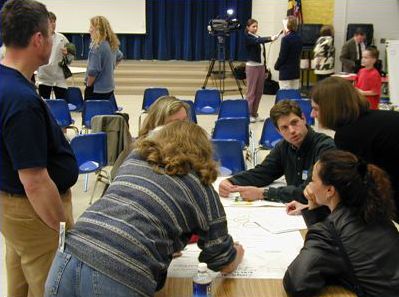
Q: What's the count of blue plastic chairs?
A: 14